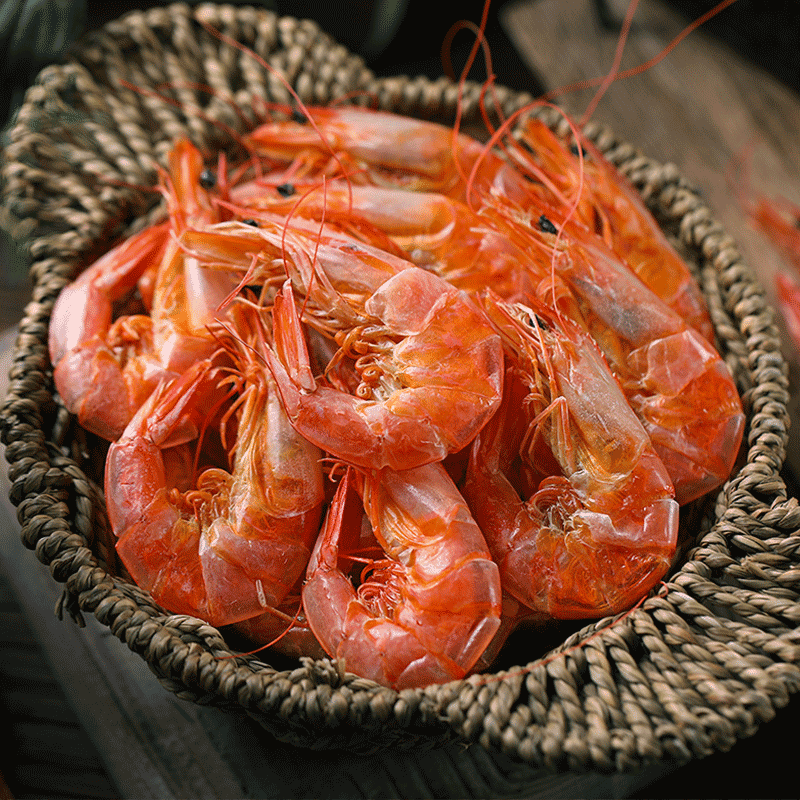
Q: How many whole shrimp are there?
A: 9